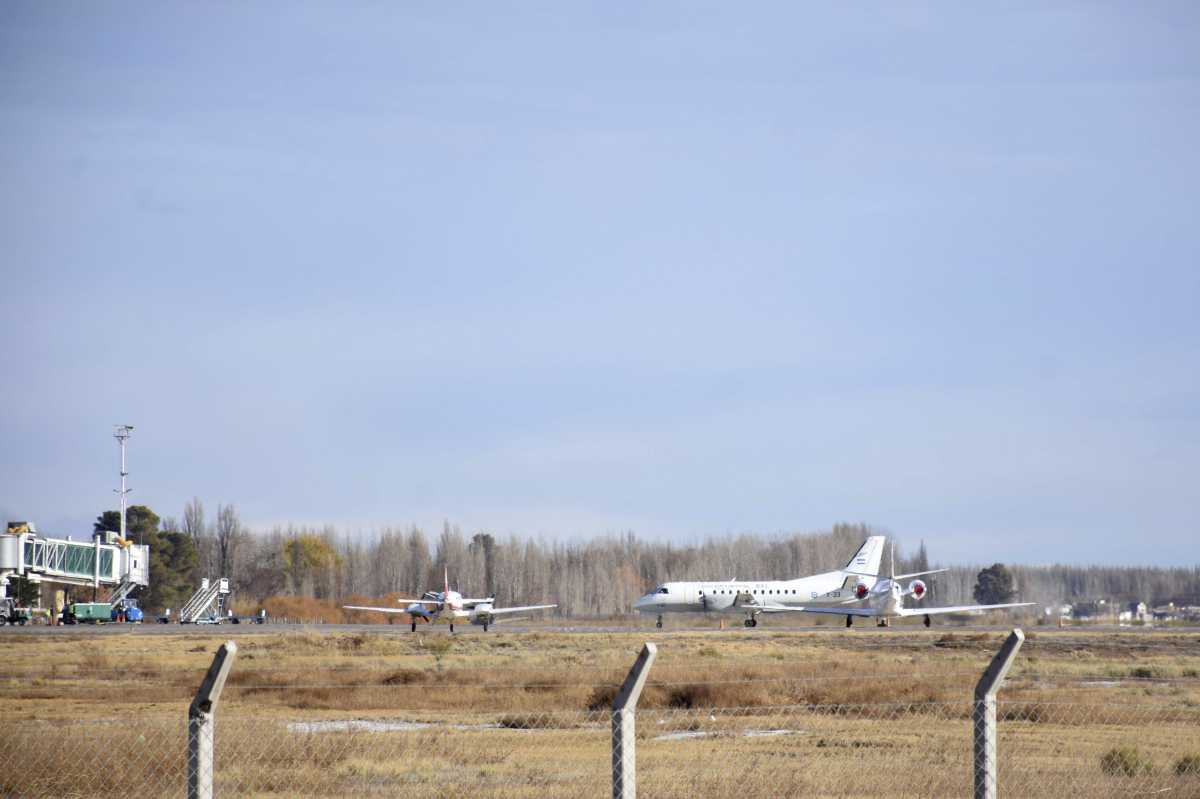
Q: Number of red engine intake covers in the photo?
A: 2